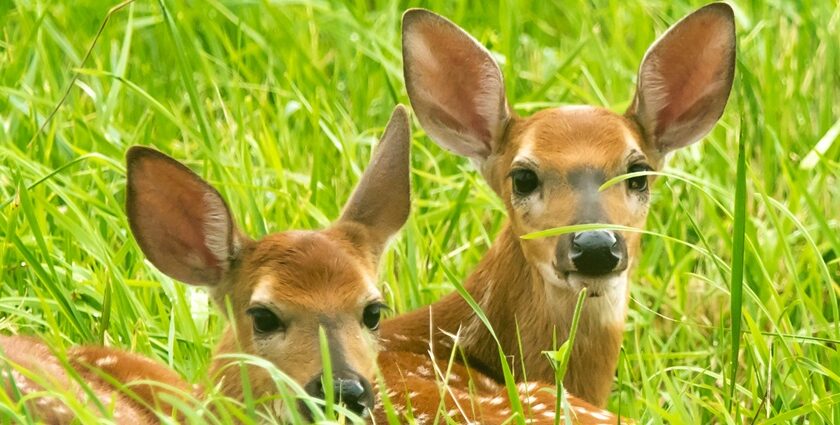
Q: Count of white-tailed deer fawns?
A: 2